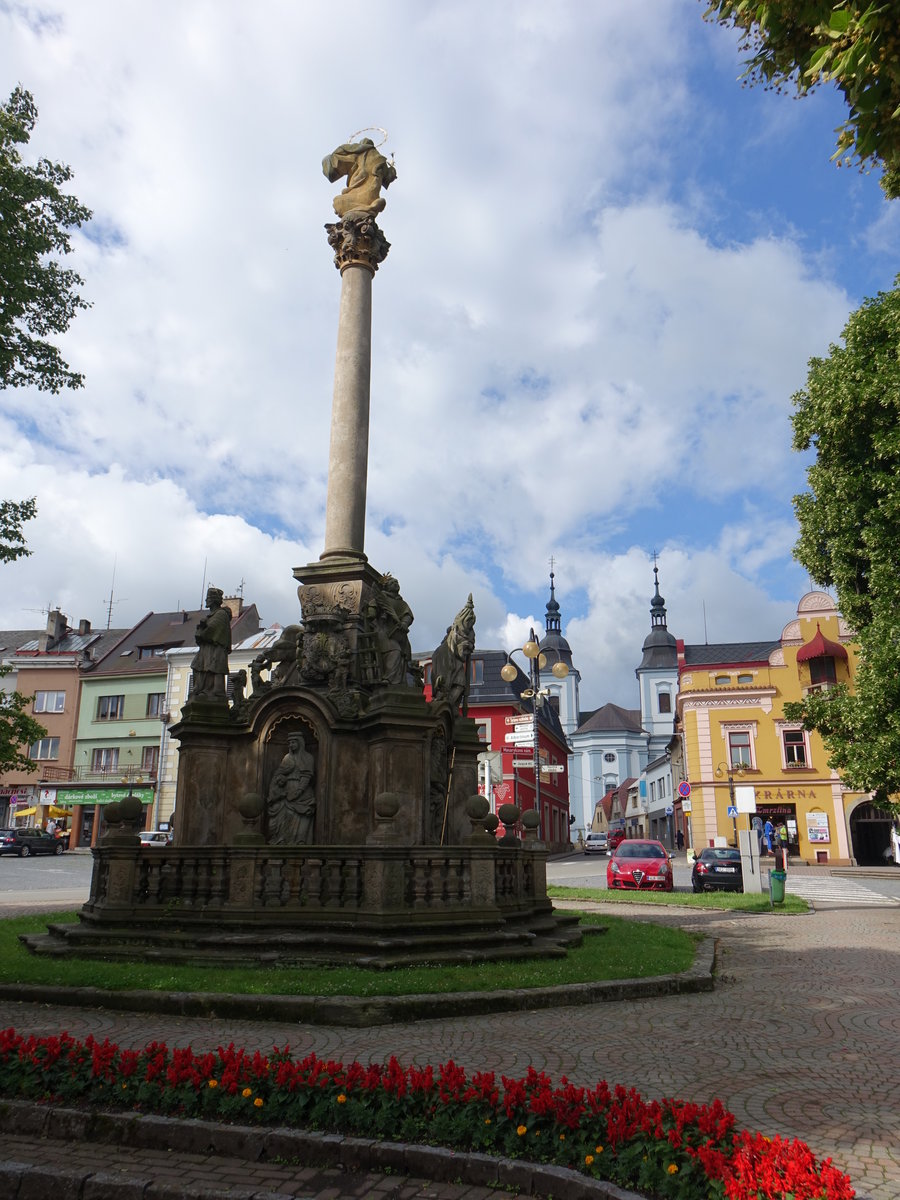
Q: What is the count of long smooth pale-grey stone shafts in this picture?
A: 1